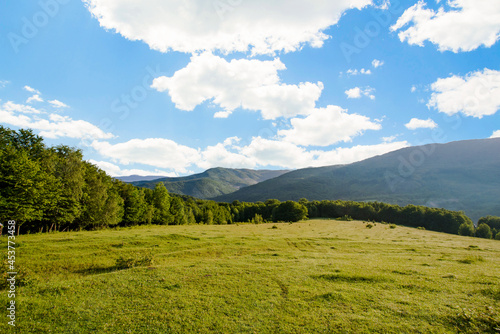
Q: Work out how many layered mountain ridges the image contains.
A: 3